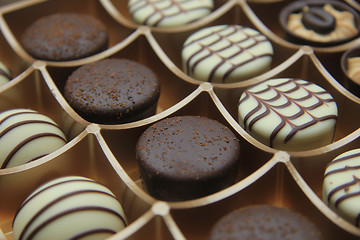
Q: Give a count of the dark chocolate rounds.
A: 4